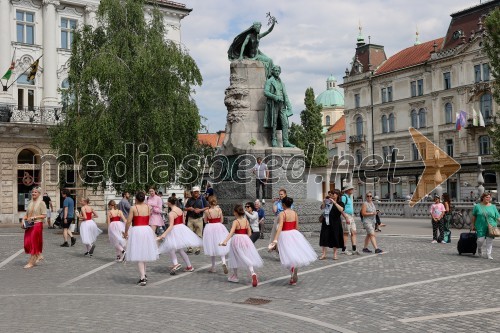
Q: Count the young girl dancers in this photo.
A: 7